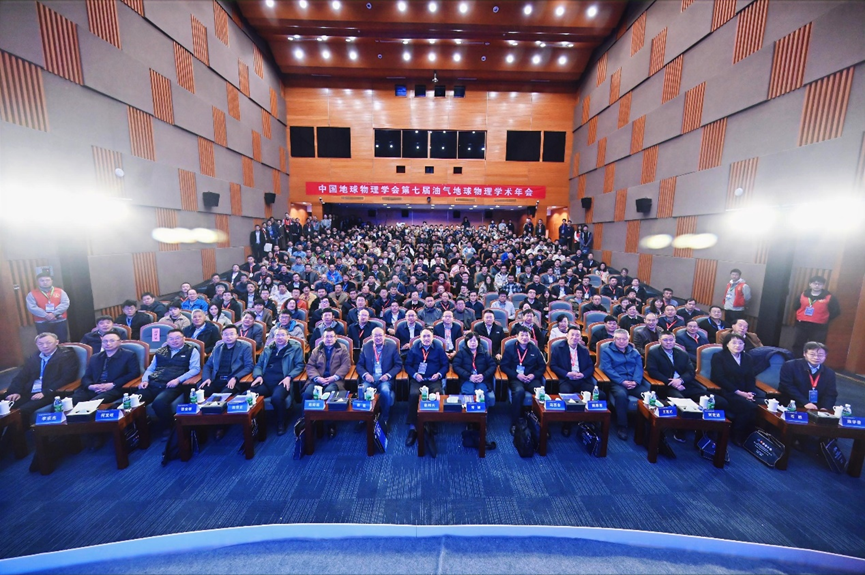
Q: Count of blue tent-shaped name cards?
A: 14